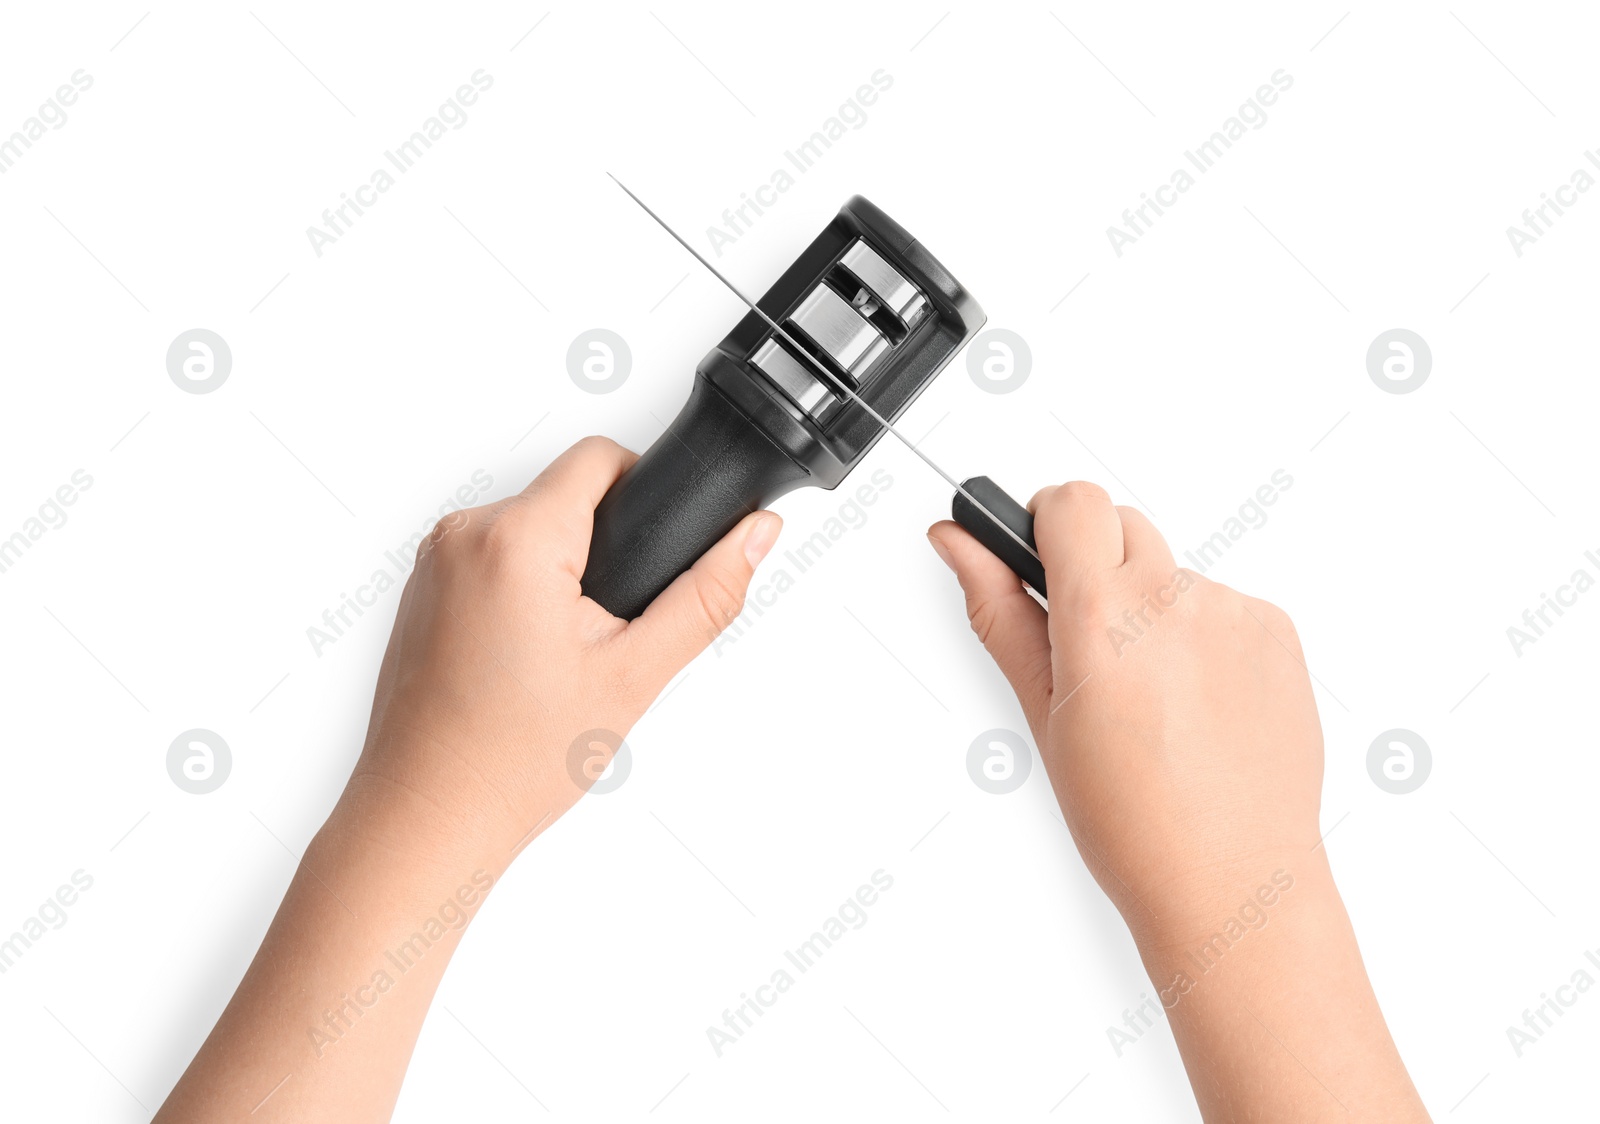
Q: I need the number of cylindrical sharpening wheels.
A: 3